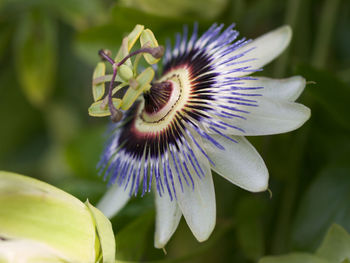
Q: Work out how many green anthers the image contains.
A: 5